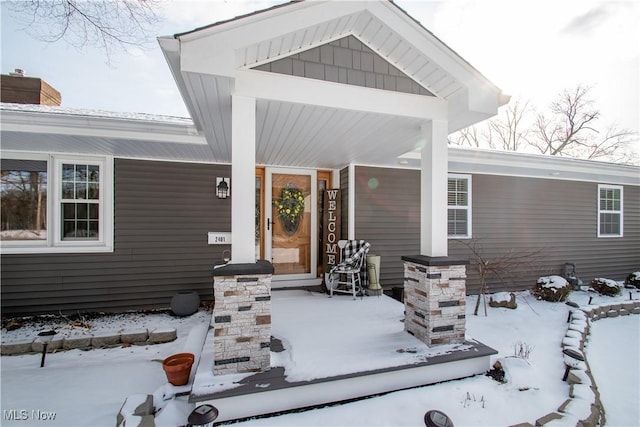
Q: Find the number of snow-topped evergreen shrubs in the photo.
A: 3